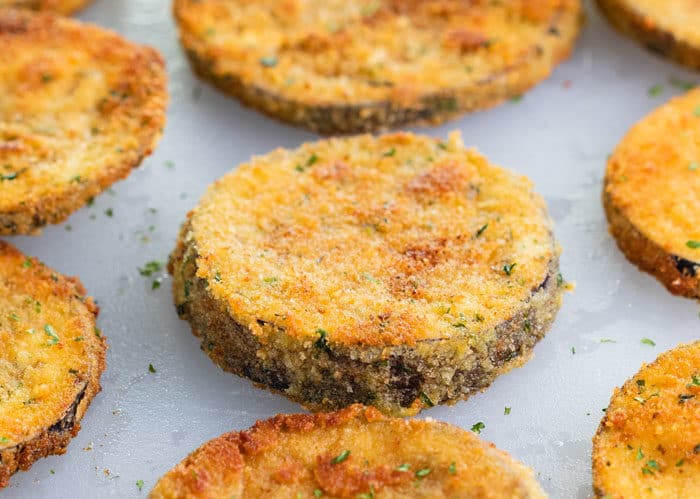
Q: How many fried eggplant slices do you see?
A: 9